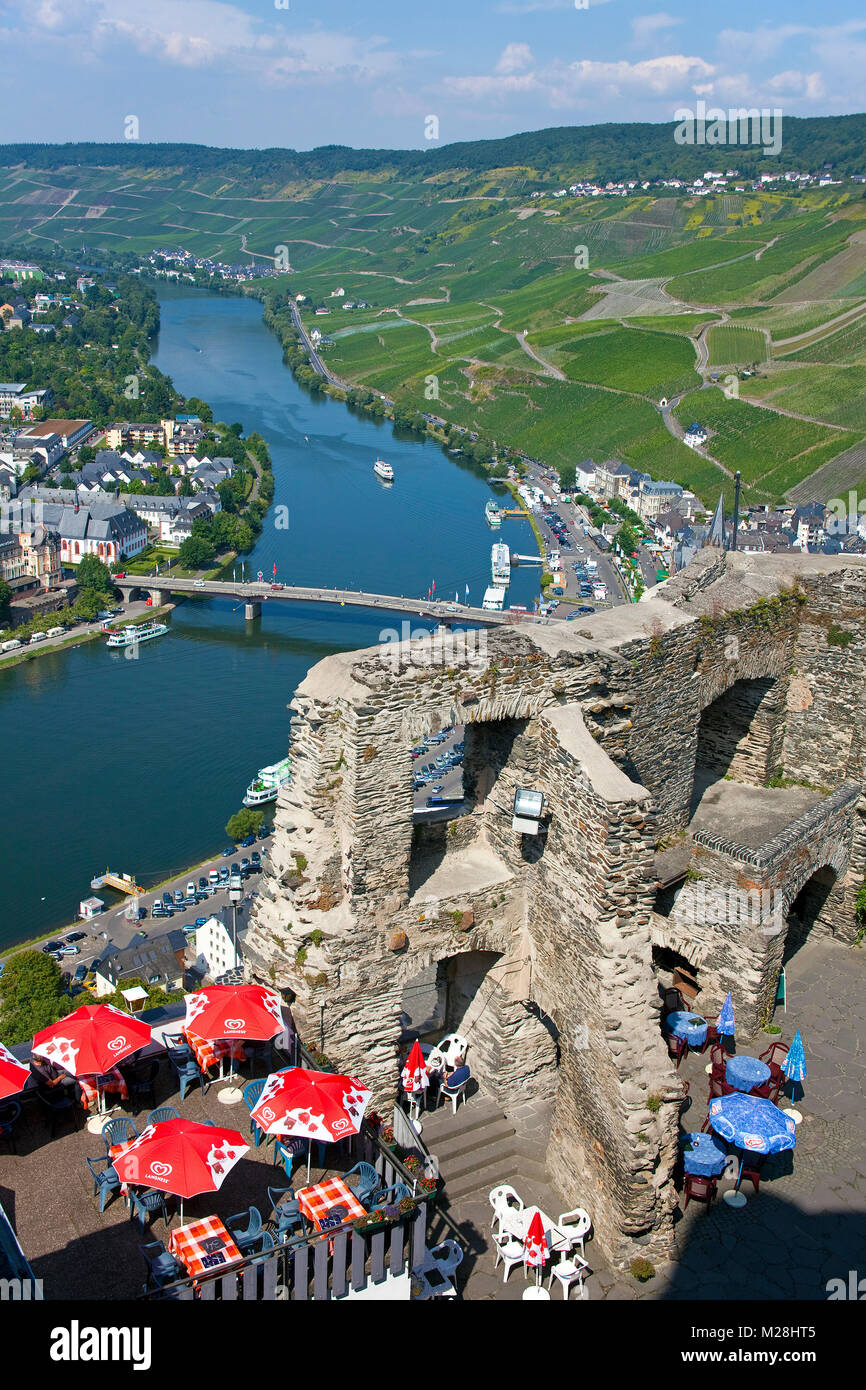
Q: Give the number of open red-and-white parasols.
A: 5